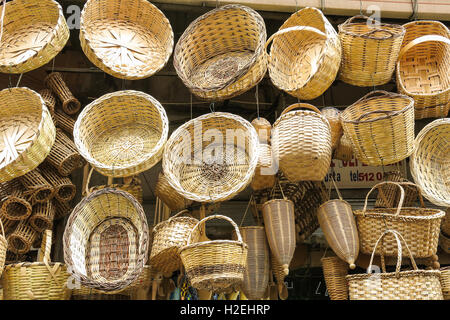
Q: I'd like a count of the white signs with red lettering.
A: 1